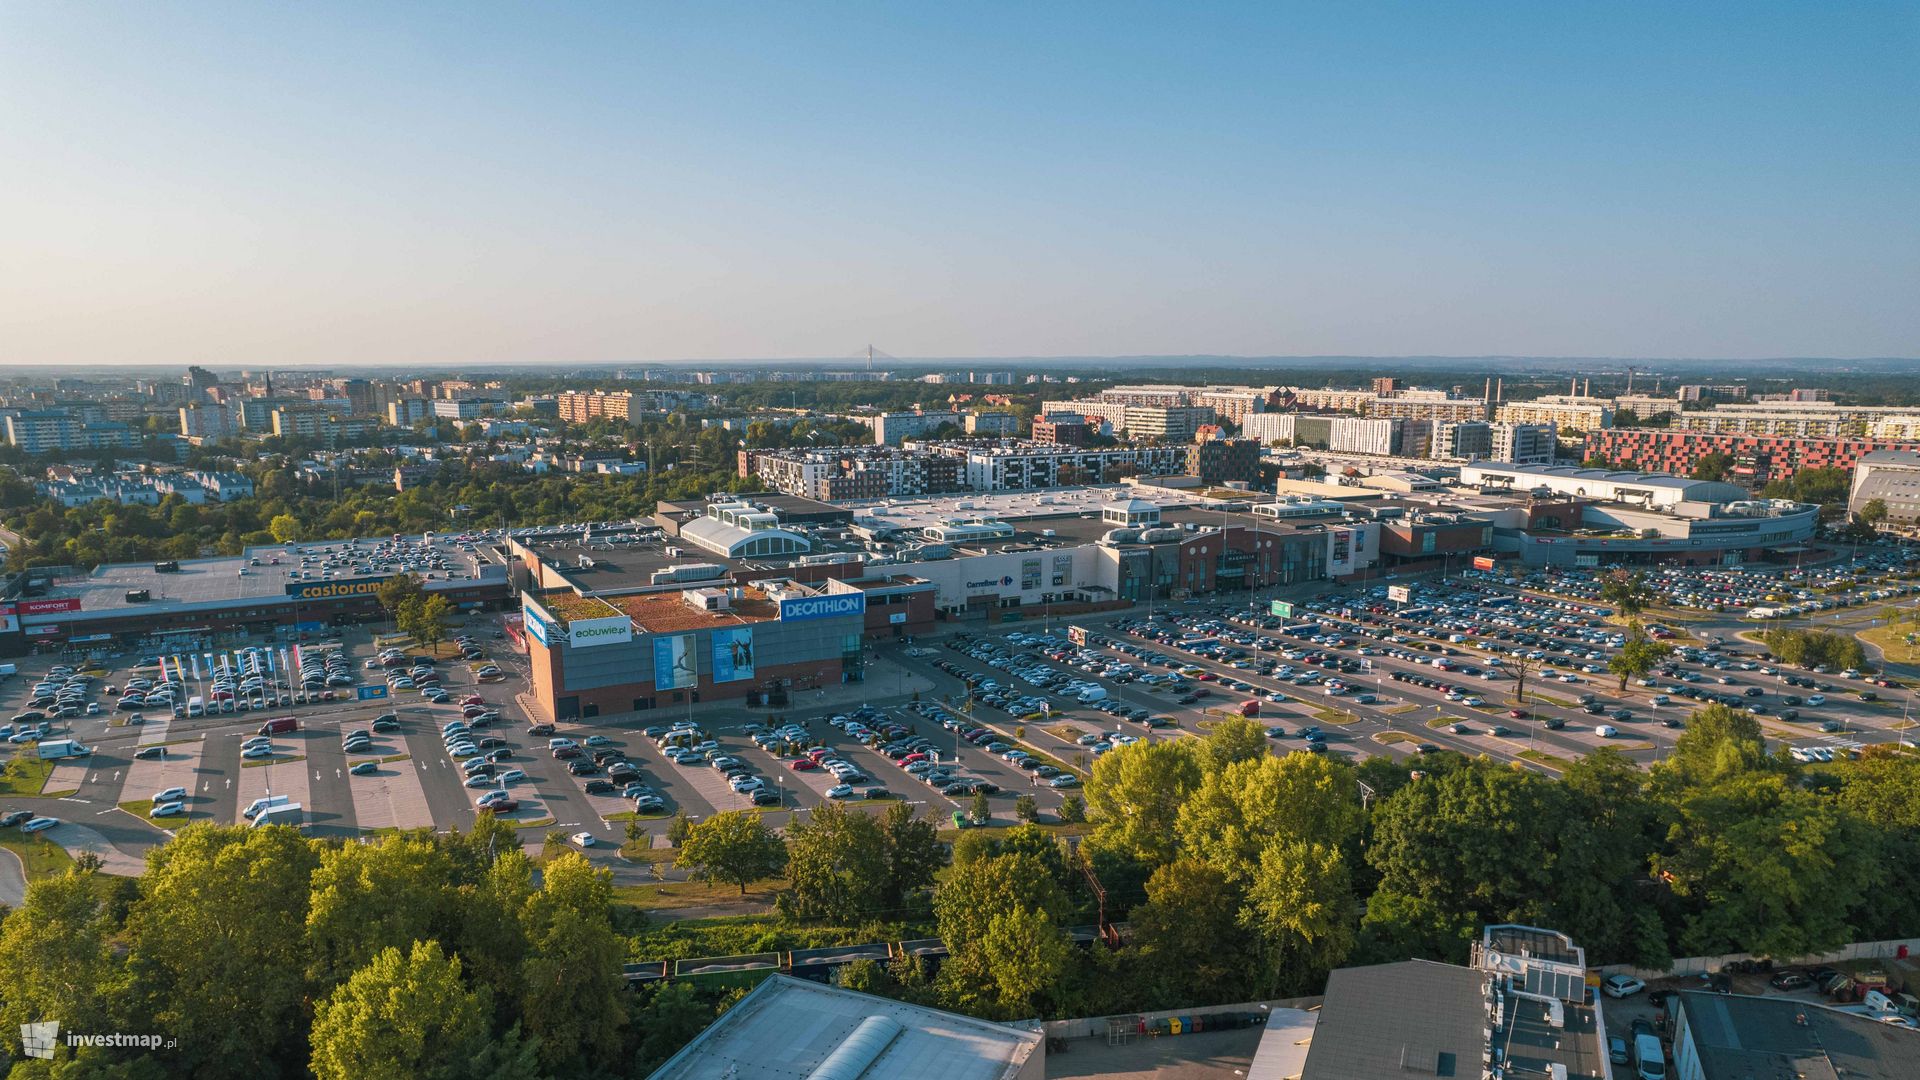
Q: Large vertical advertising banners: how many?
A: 2